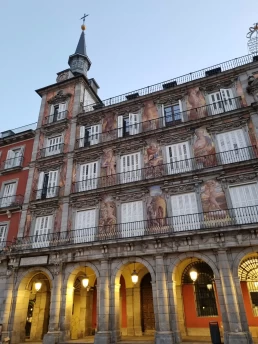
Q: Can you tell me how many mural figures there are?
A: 9